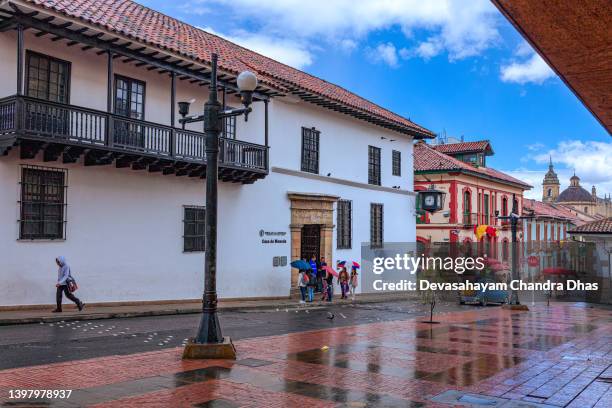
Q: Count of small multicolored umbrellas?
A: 2